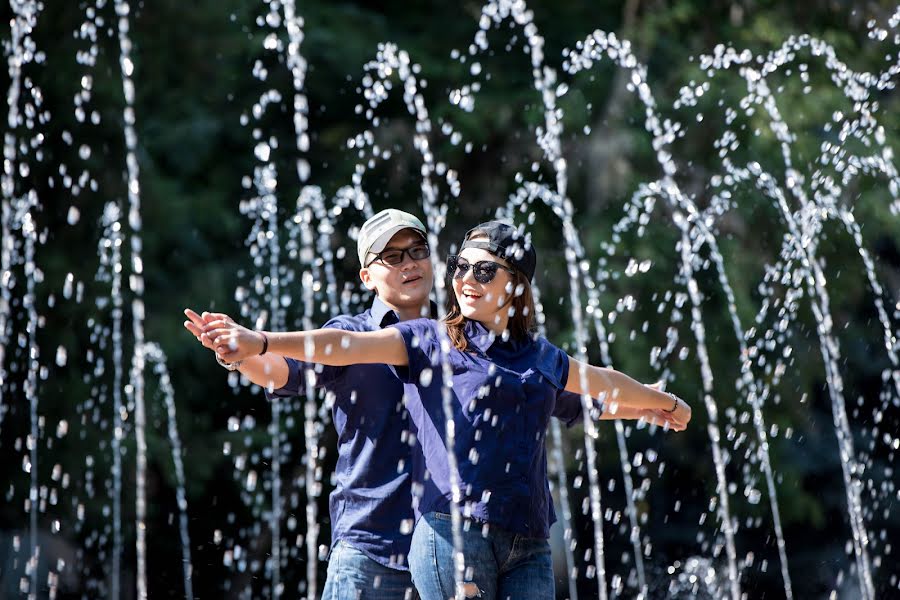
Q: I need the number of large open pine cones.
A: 0